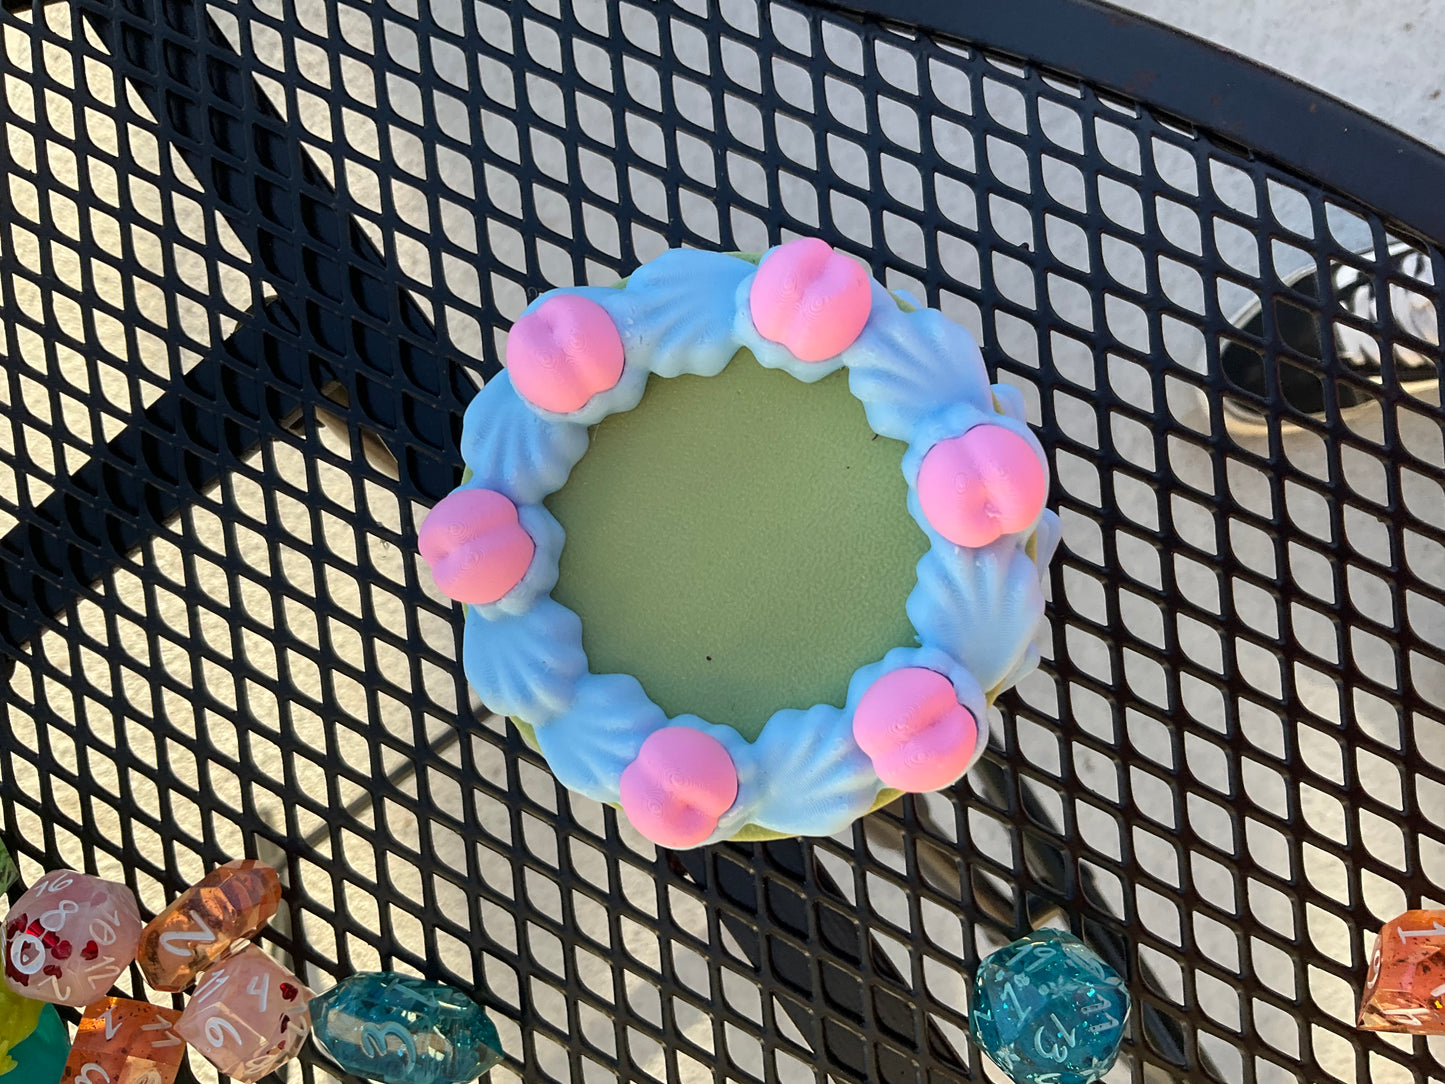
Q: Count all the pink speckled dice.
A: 2